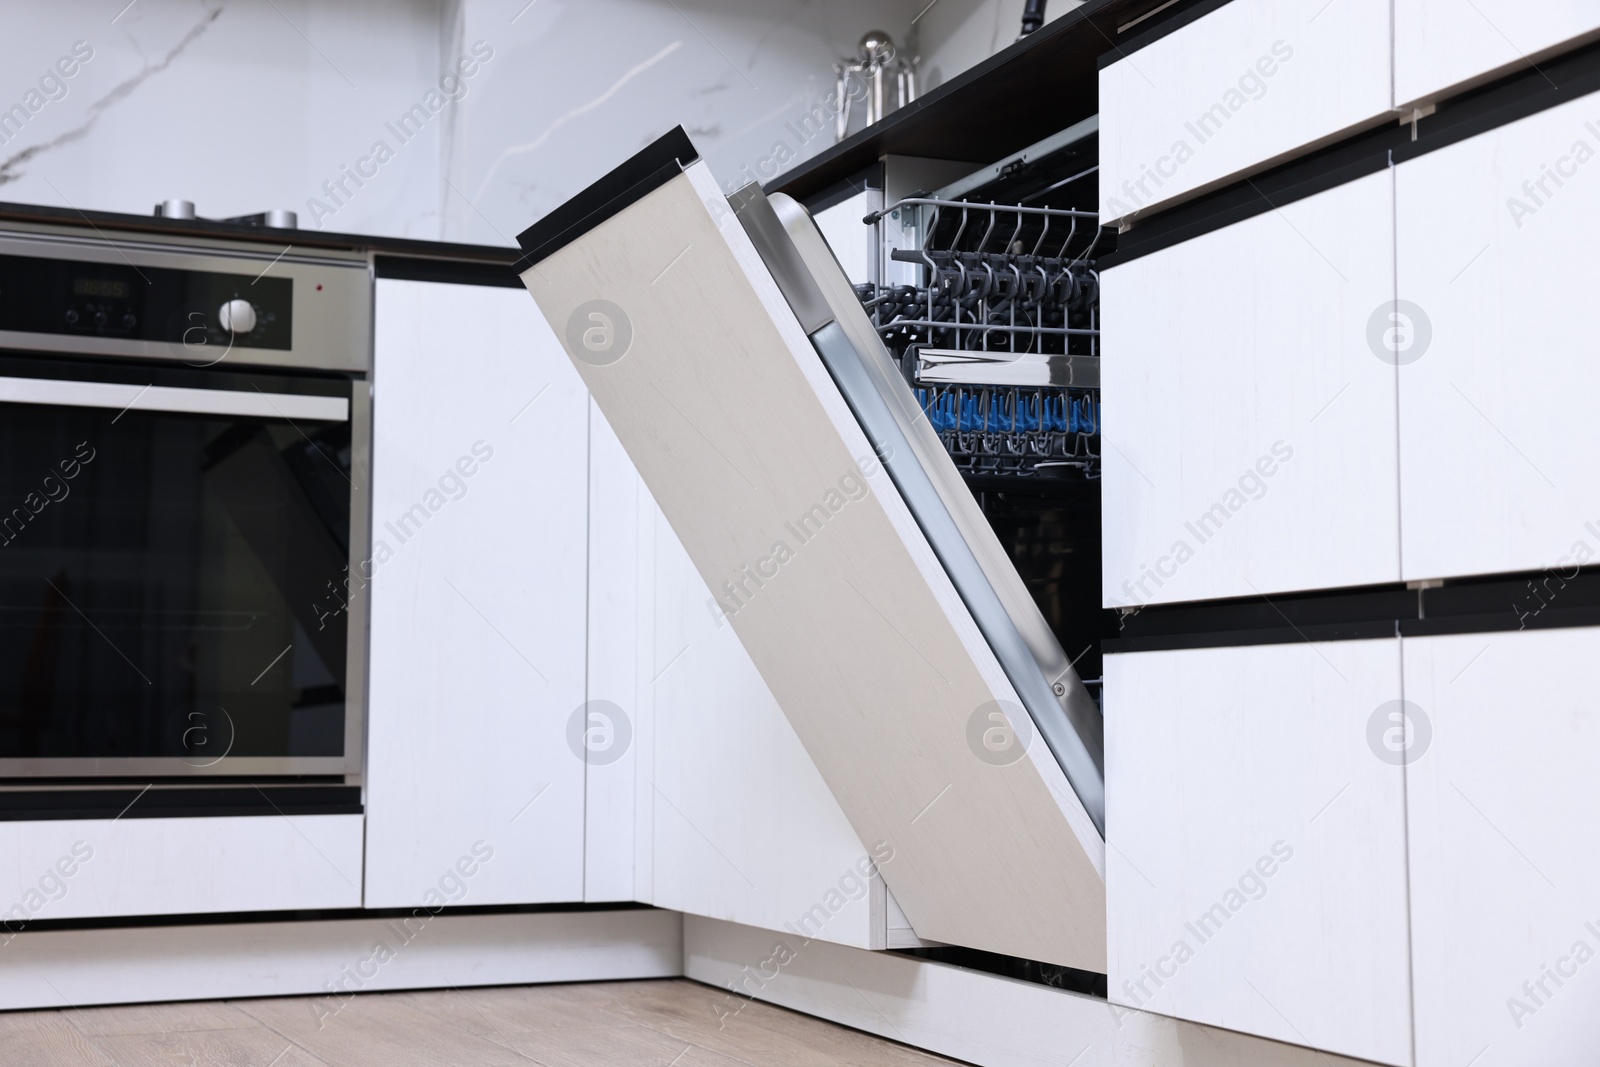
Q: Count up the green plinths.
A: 0